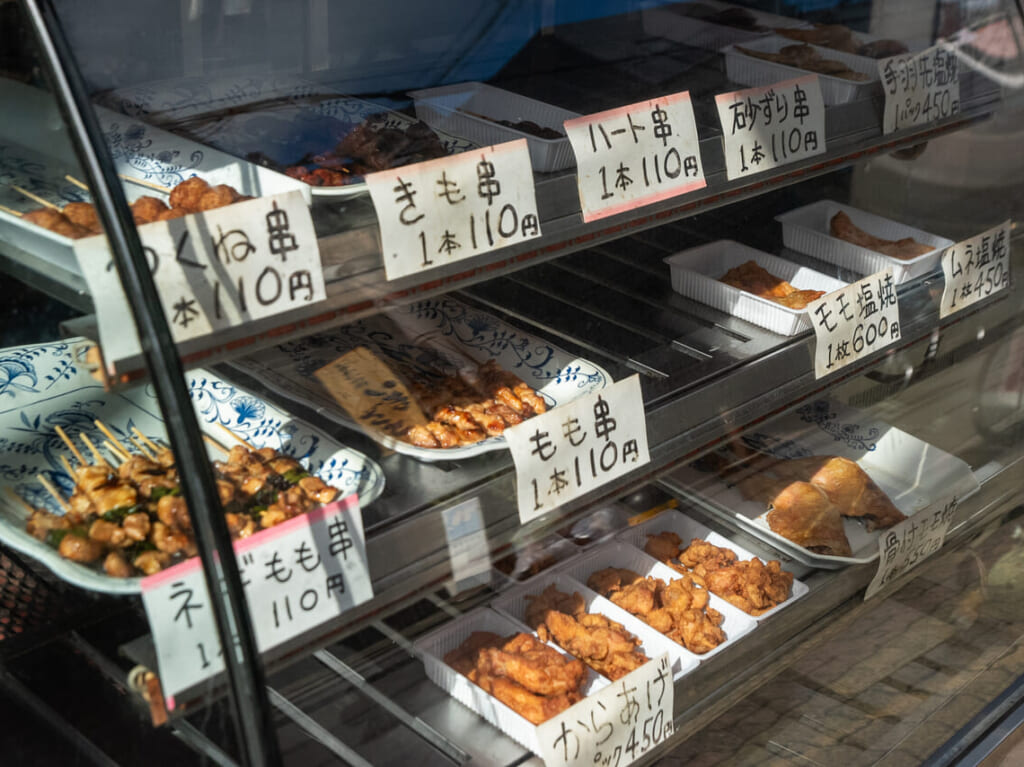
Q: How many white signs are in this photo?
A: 11